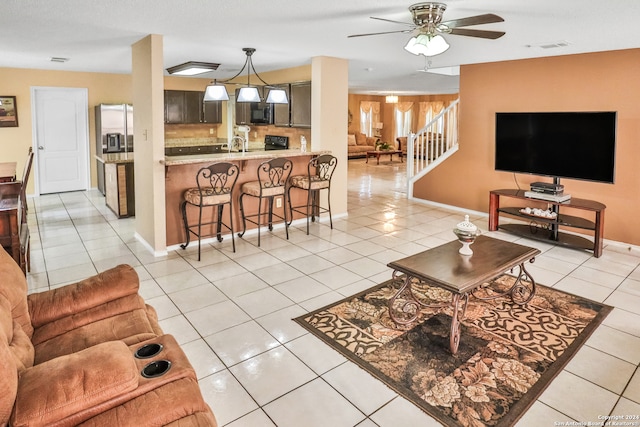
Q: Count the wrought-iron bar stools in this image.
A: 3